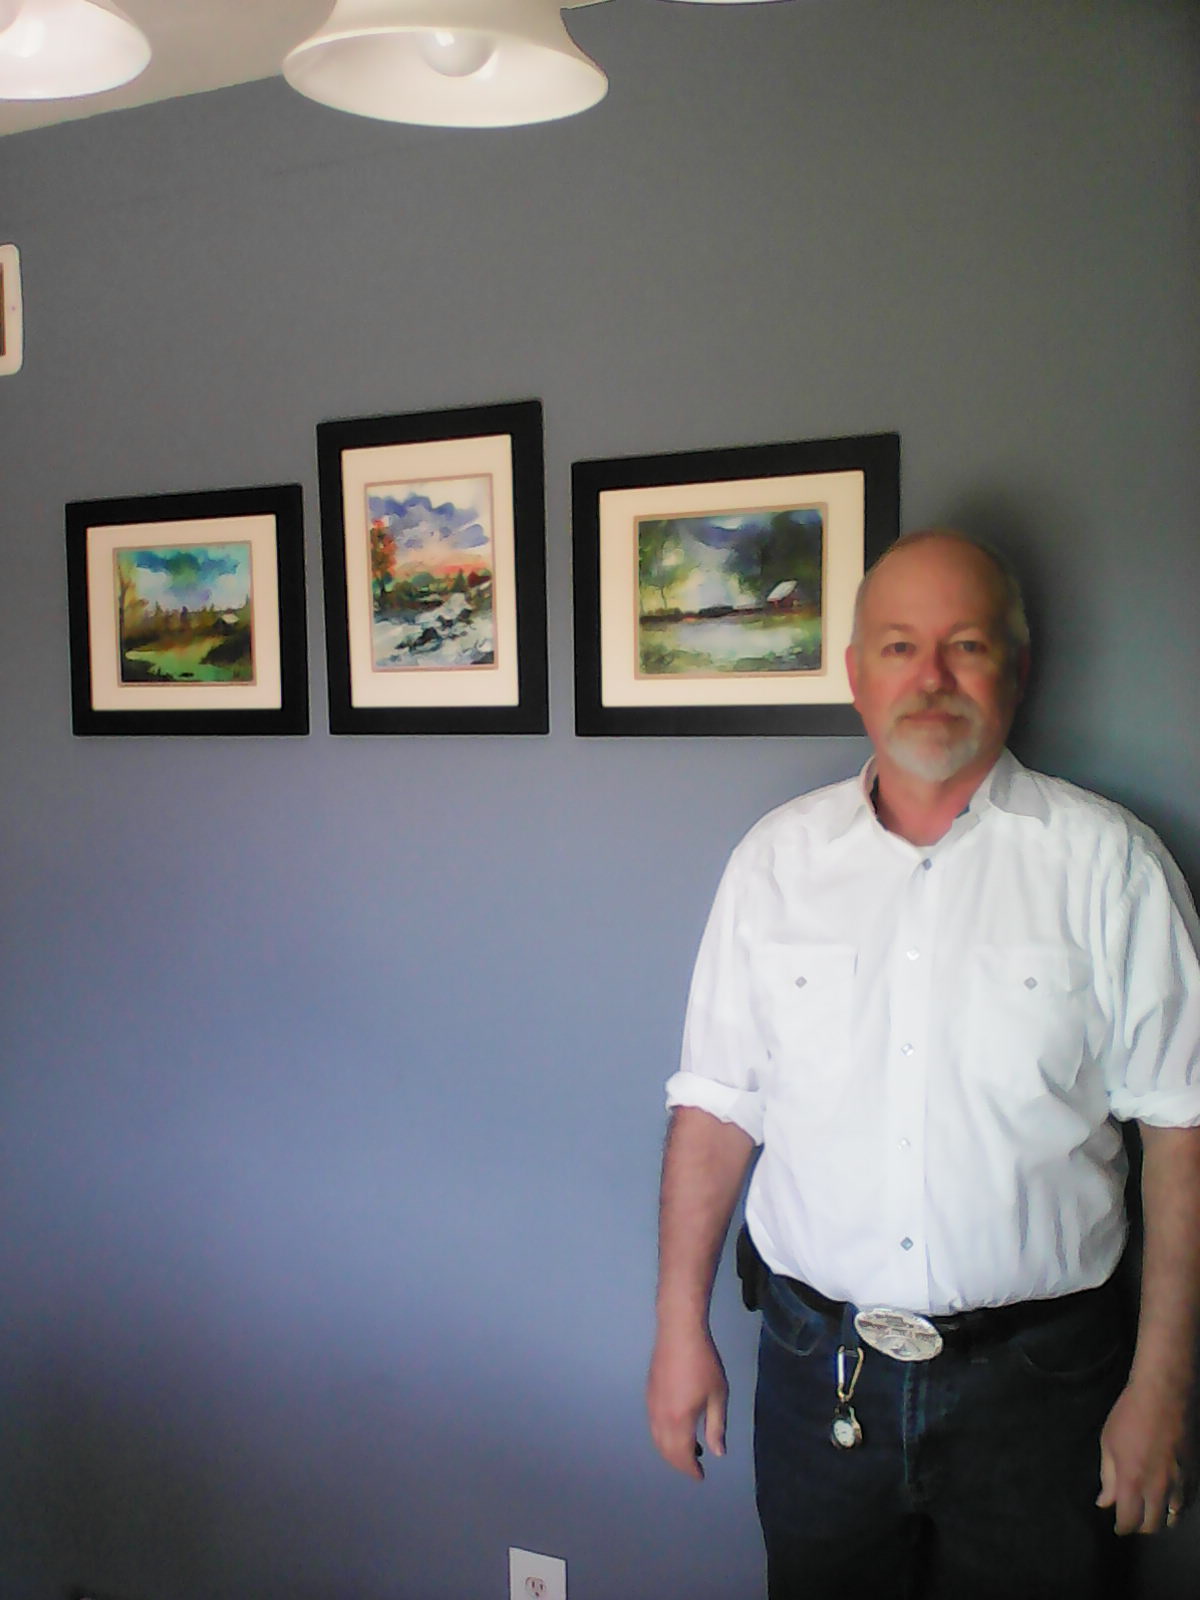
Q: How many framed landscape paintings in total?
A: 3